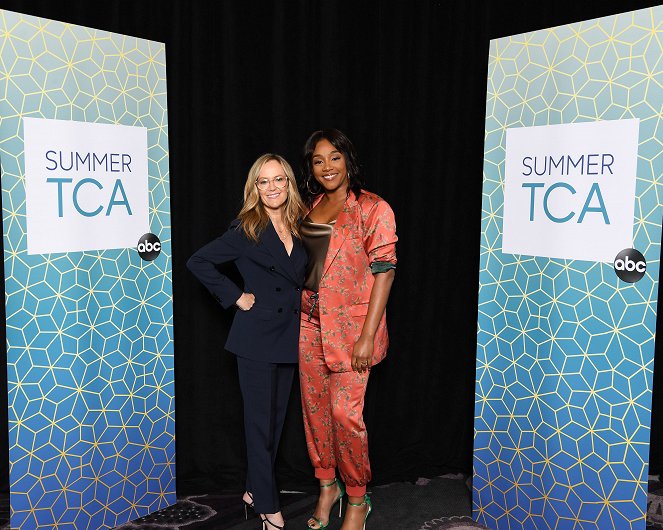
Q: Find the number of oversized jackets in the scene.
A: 1